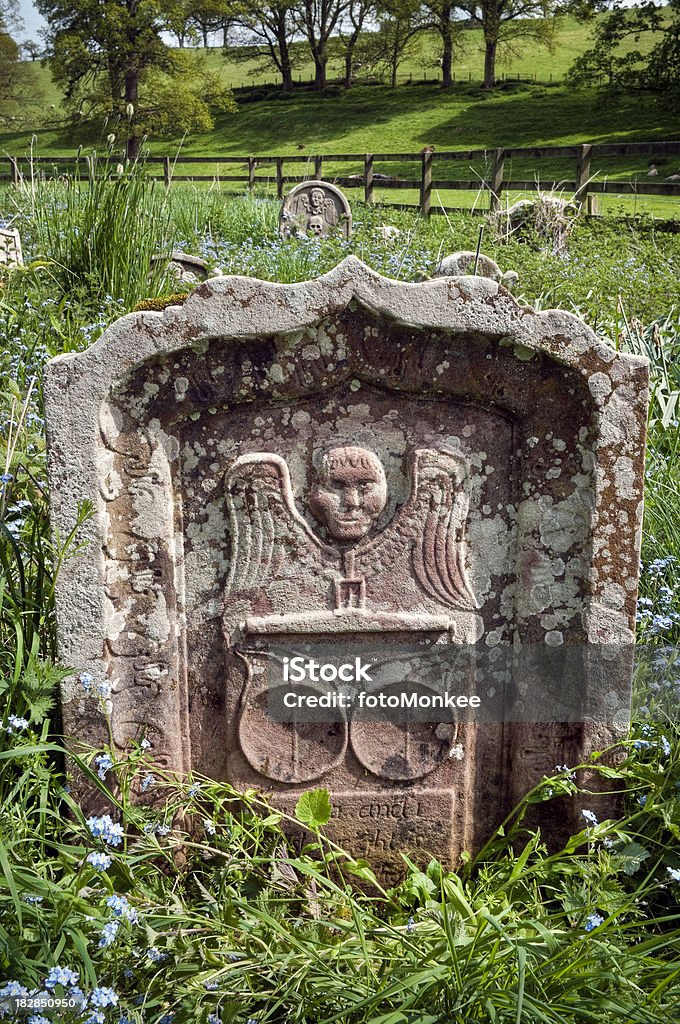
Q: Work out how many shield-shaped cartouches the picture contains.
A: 2